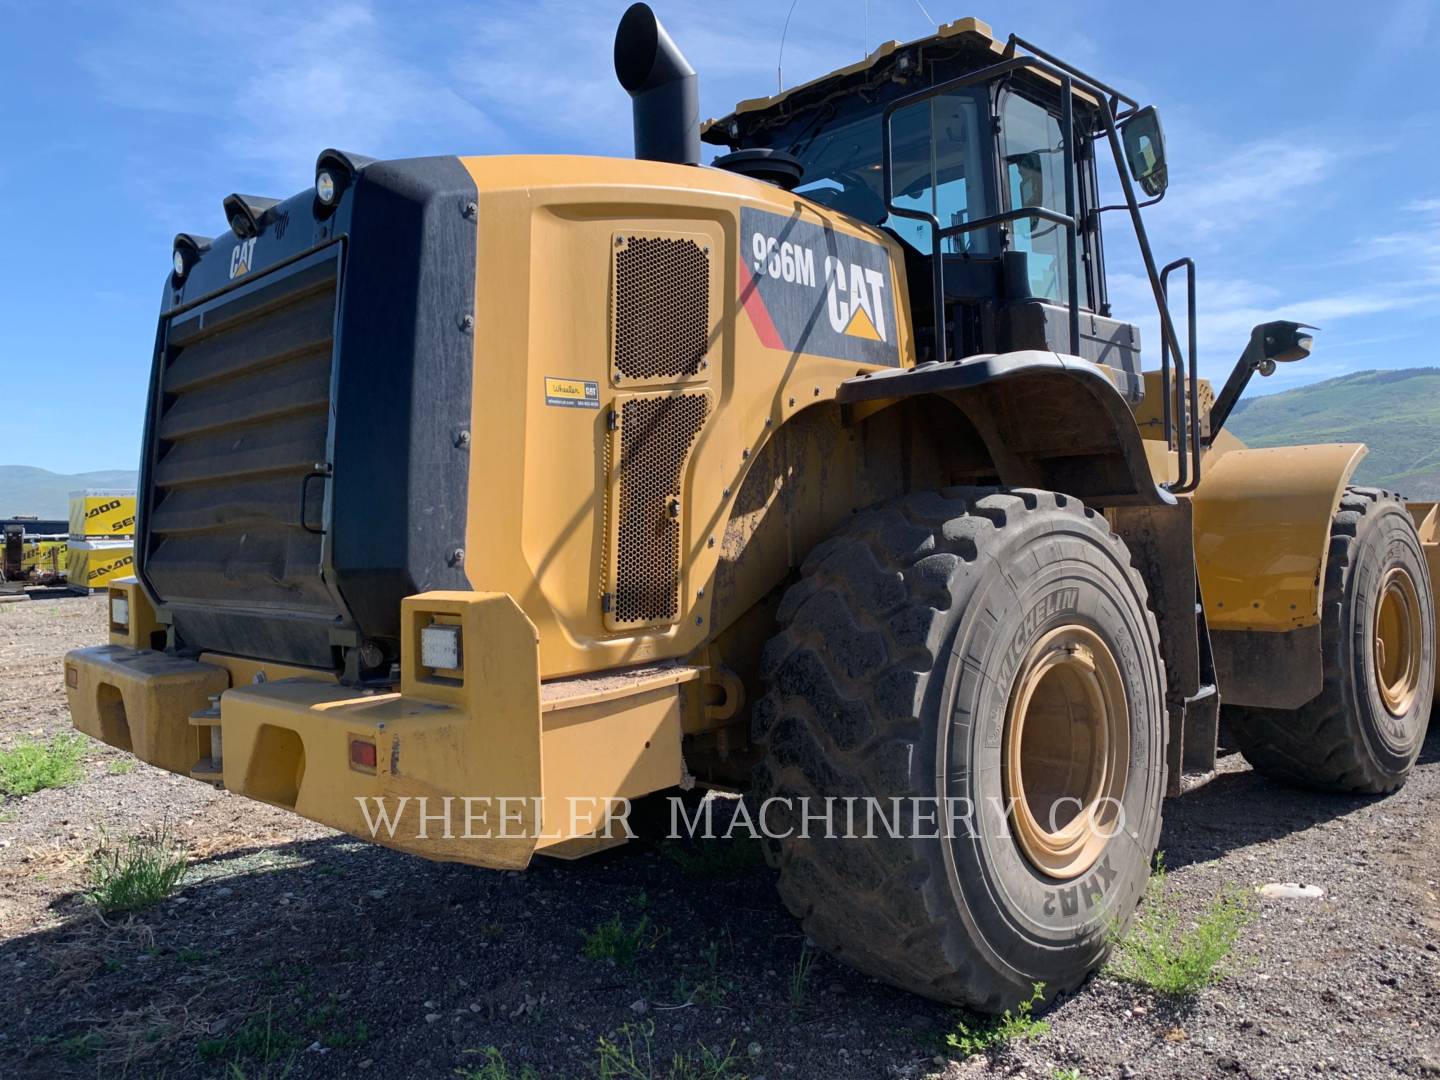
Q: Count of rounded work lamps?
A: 2